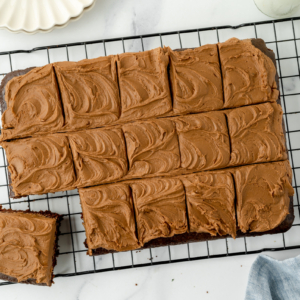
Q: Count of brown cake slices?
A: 15